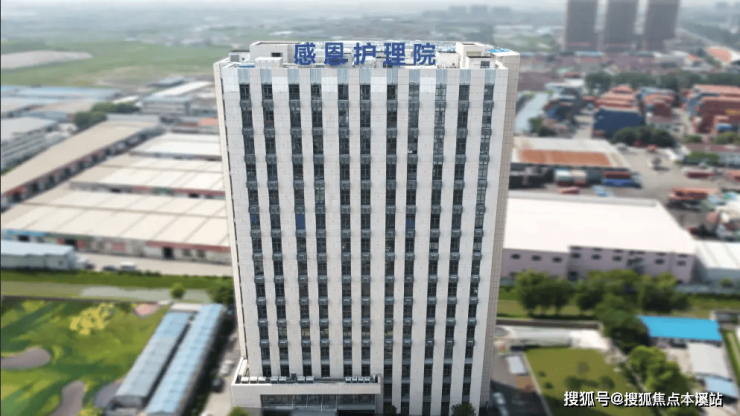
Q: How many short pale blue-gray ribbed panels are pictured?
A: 11